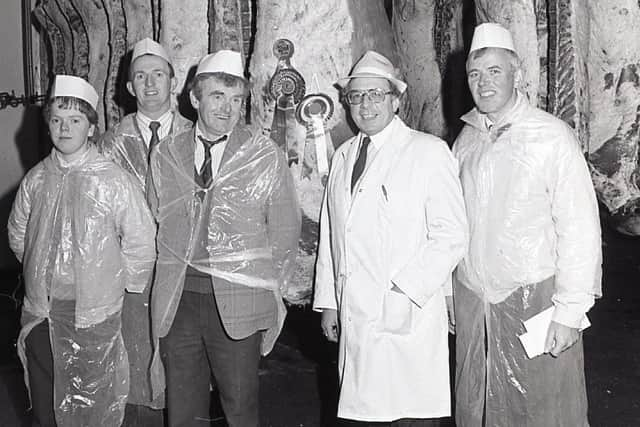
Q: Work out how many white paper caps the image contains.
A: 4